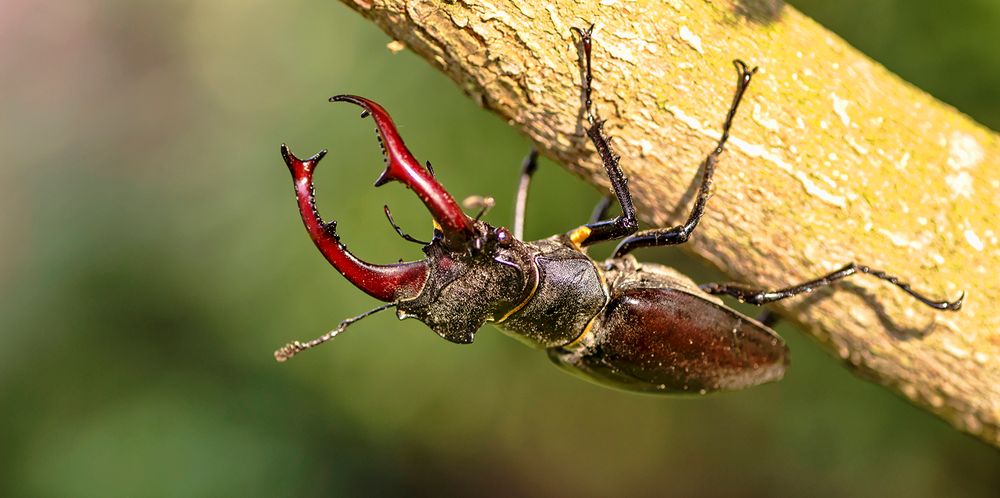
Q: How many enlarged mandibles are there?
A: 2